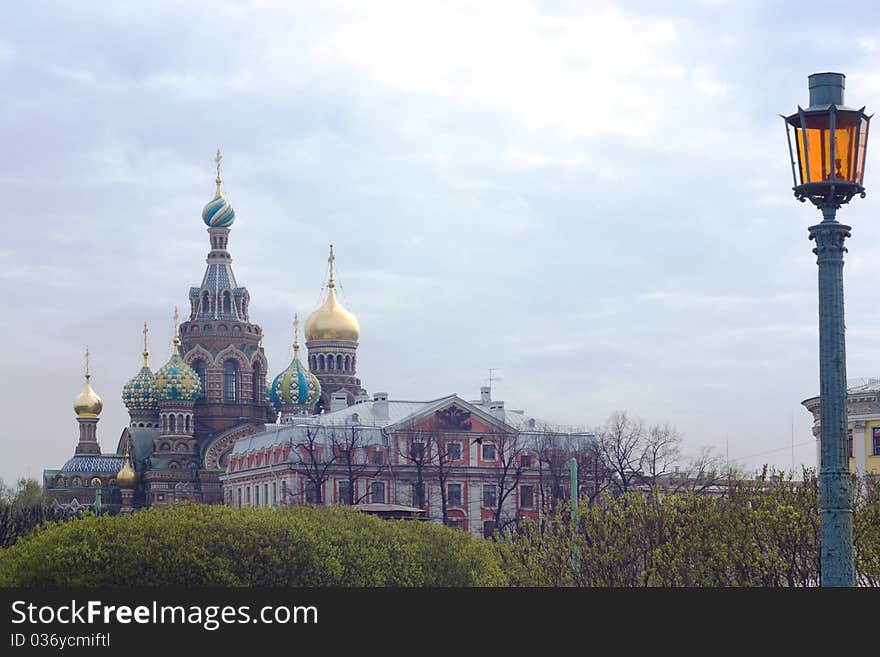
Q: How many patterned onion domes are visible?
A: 4